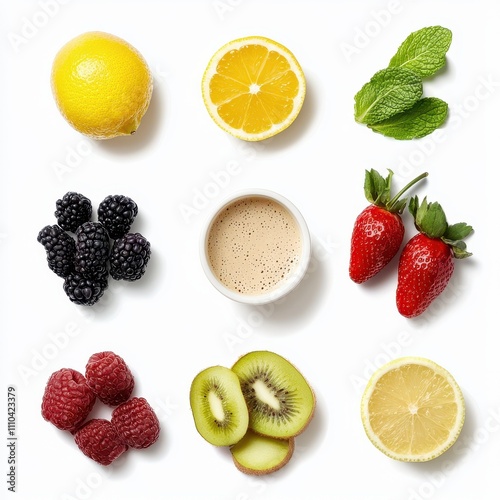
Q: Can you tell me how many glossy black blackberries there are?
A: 6